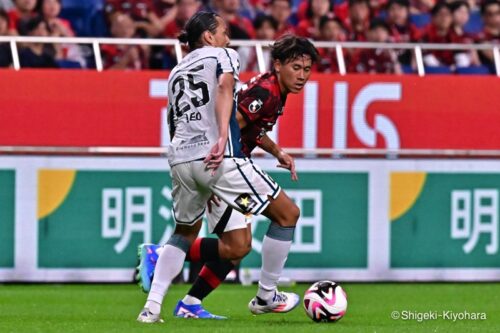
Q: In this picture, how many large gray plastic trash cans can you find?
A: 0